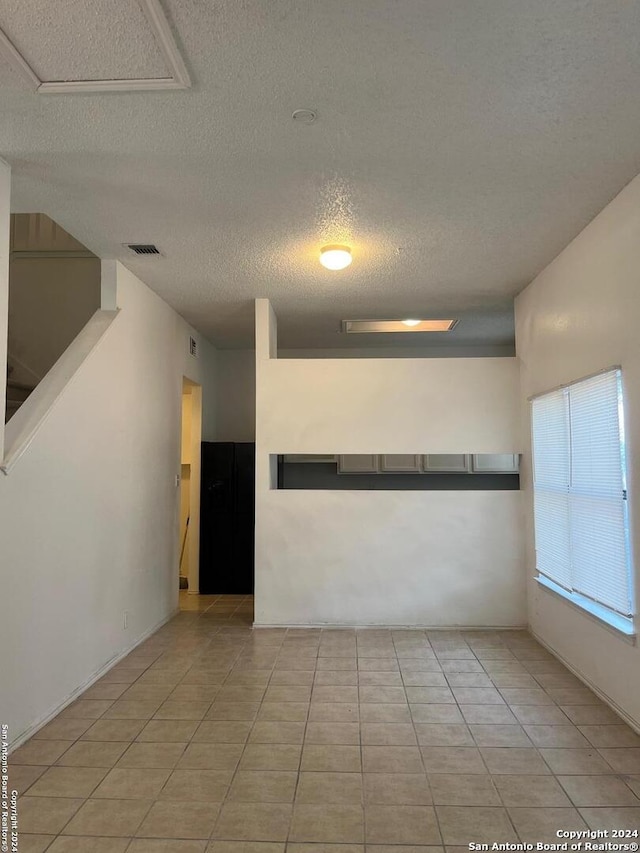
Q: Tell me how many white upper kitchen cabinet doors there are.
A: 4